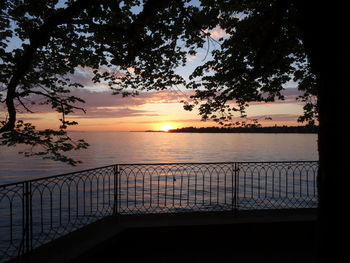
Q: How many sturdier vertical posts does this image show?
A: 3